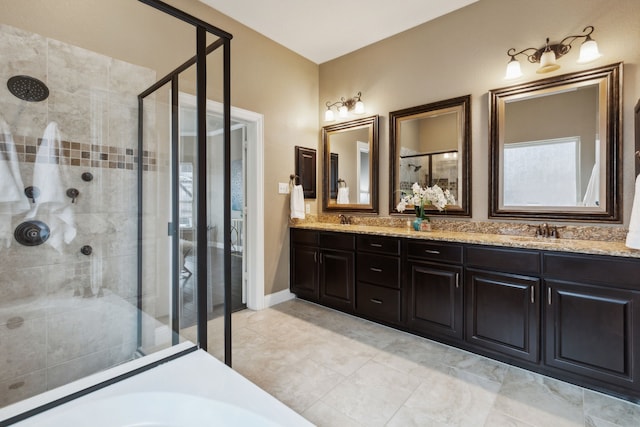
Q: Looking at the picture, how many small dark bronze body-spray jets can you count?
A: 2